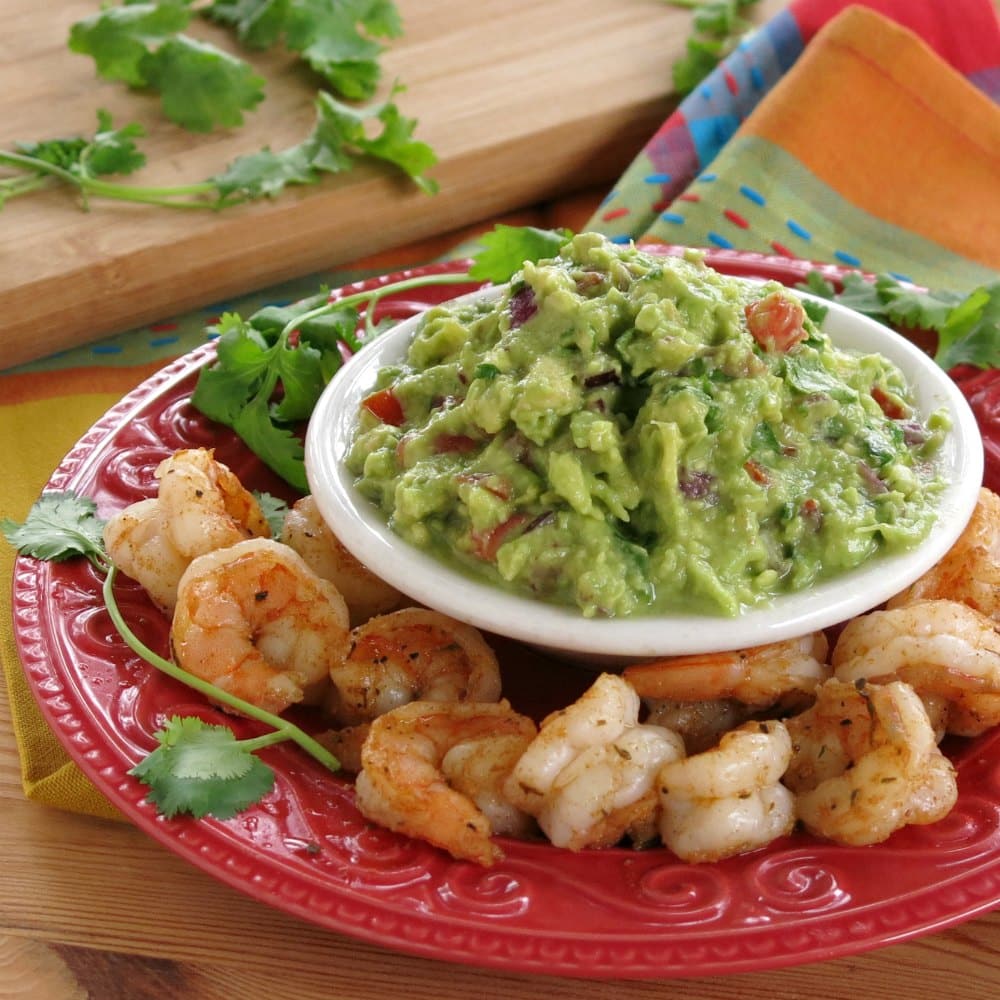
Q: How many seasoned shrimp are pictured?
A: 11